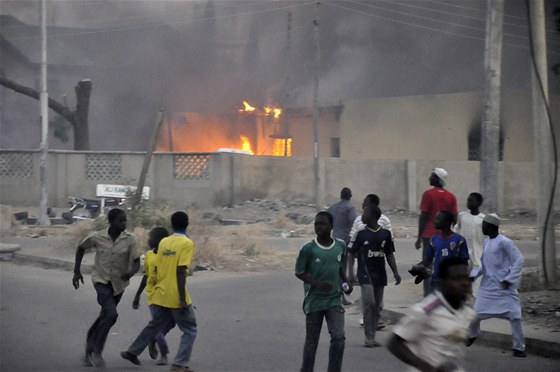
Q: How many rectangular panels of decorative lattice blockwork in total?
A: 3